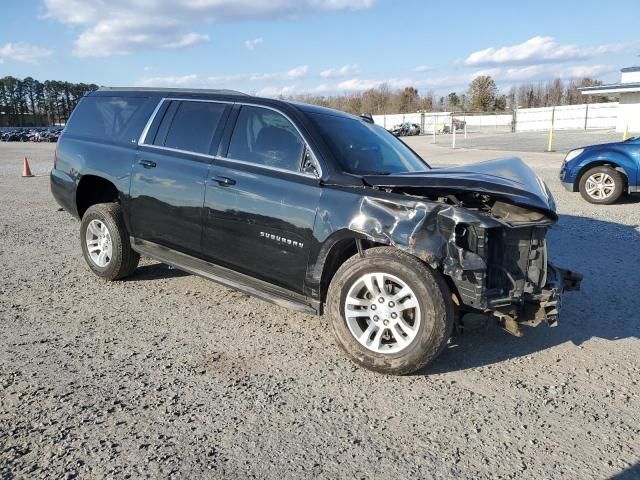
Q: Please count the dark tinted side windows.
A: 3